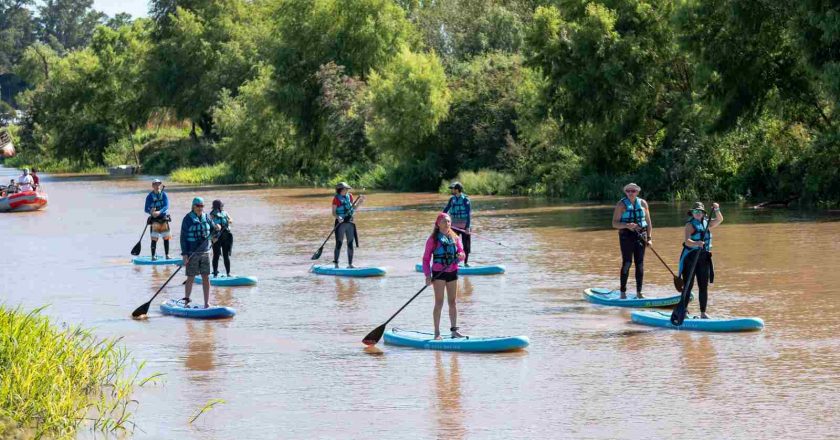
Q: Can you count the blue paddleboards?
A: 8